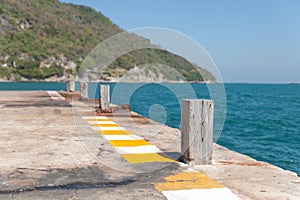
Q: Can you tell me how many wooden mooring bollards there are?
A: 4